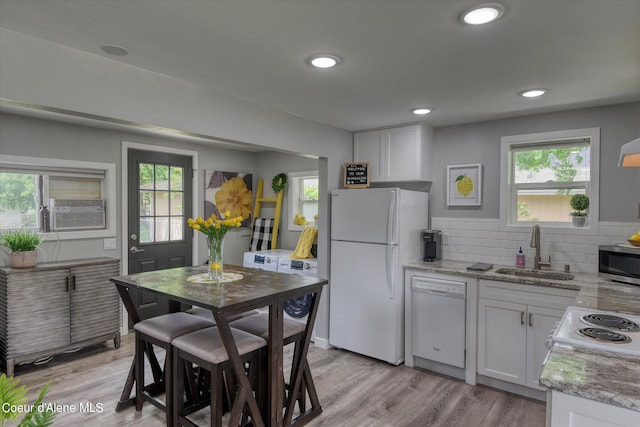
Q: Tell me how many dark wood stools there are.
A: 4